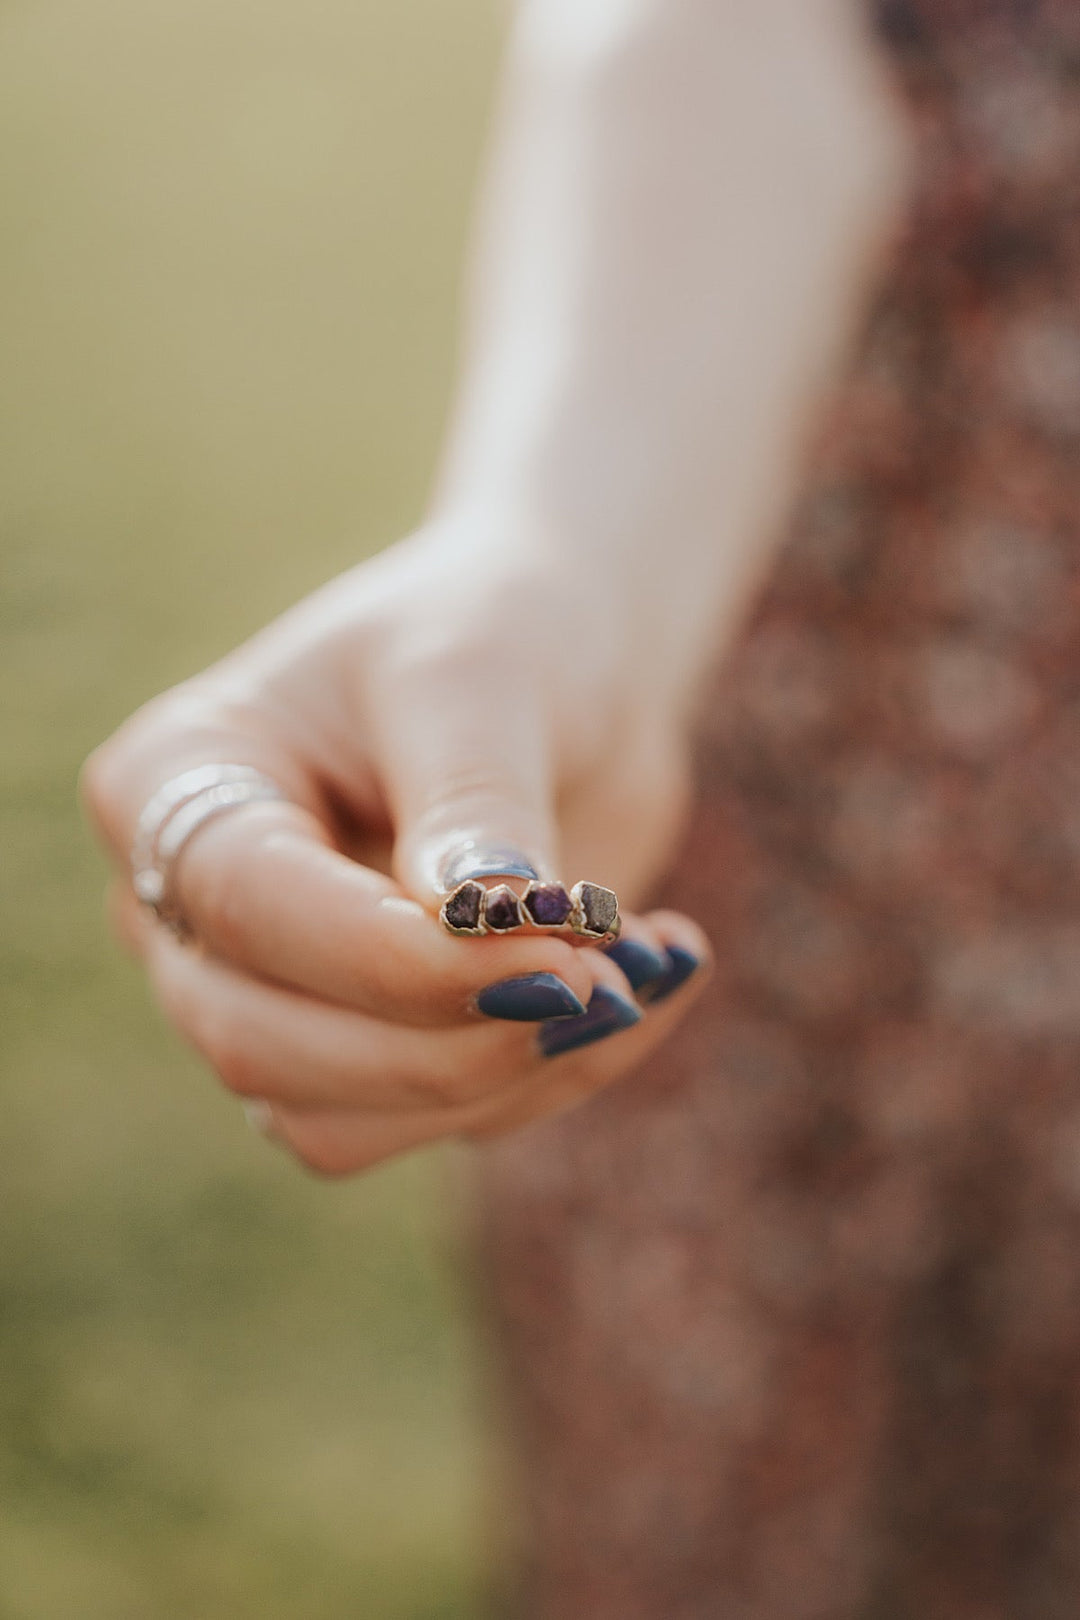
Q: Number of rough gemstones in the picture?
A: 4